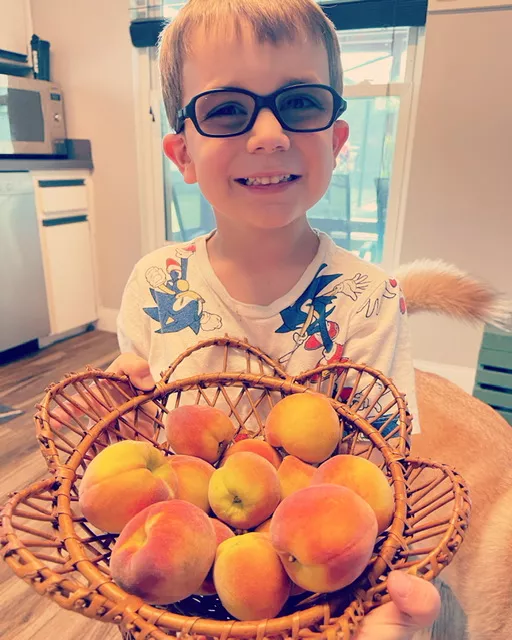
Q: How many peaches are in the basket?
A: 13